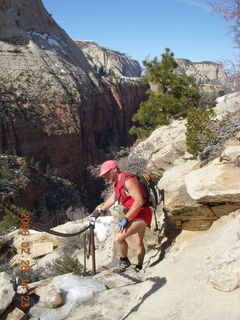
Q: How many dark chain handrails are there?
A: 1